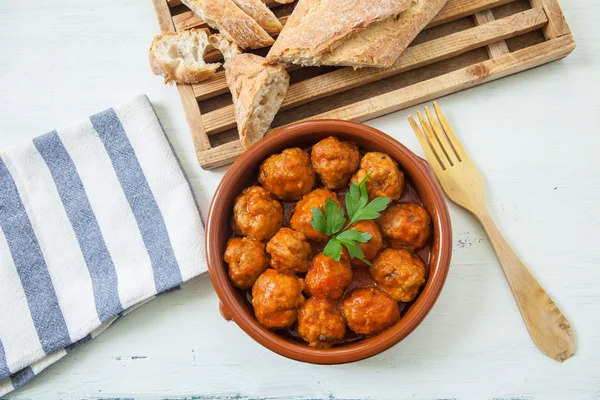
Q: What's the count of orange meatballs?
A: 14